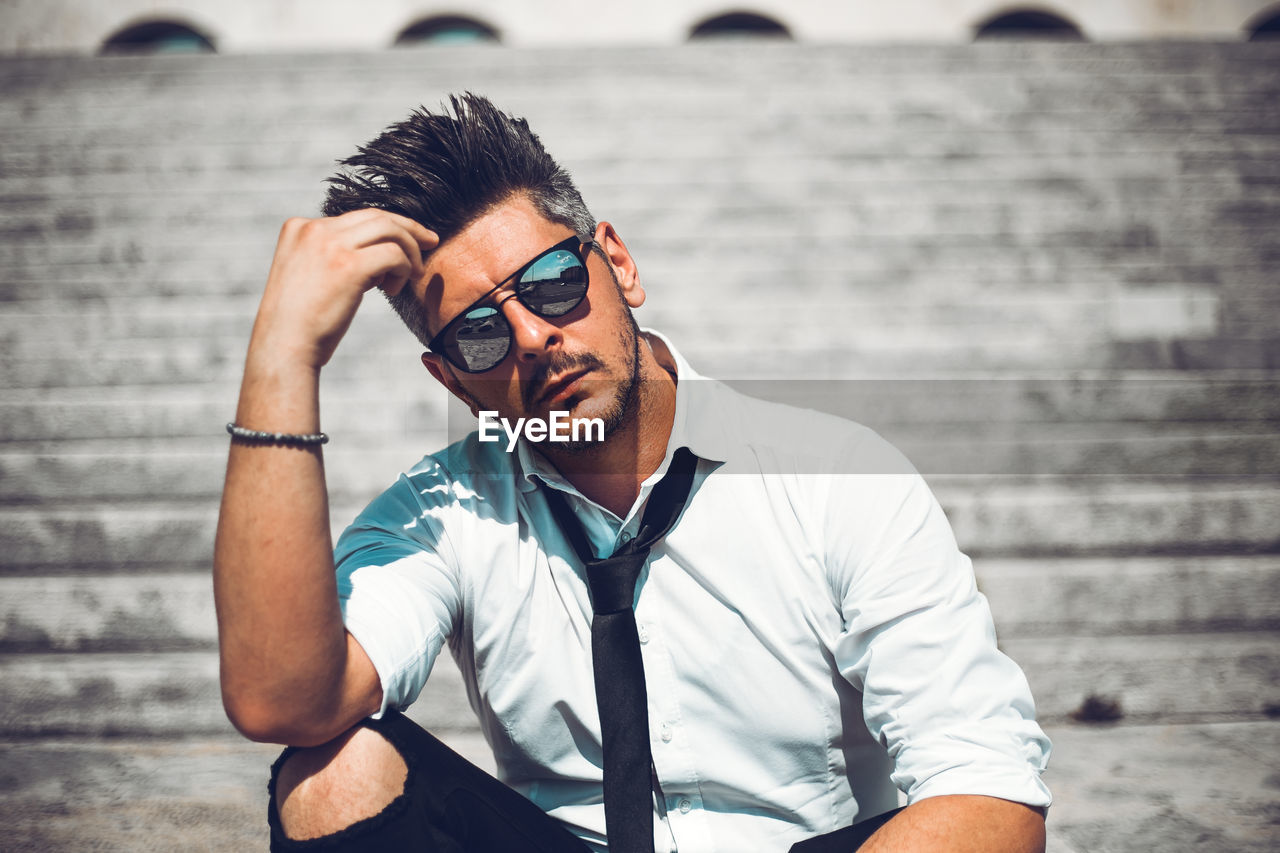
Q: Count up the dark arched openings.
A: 5